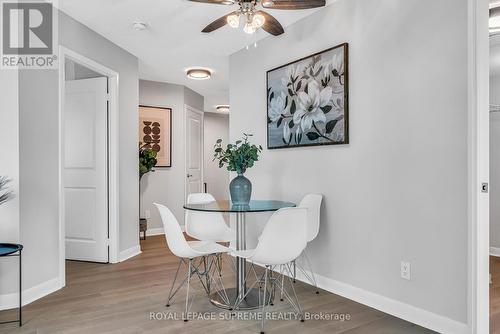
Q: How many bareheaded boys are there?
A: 0